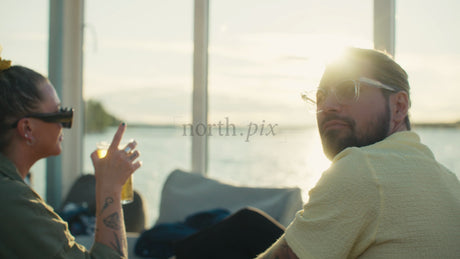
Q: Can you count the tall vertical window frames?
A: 3